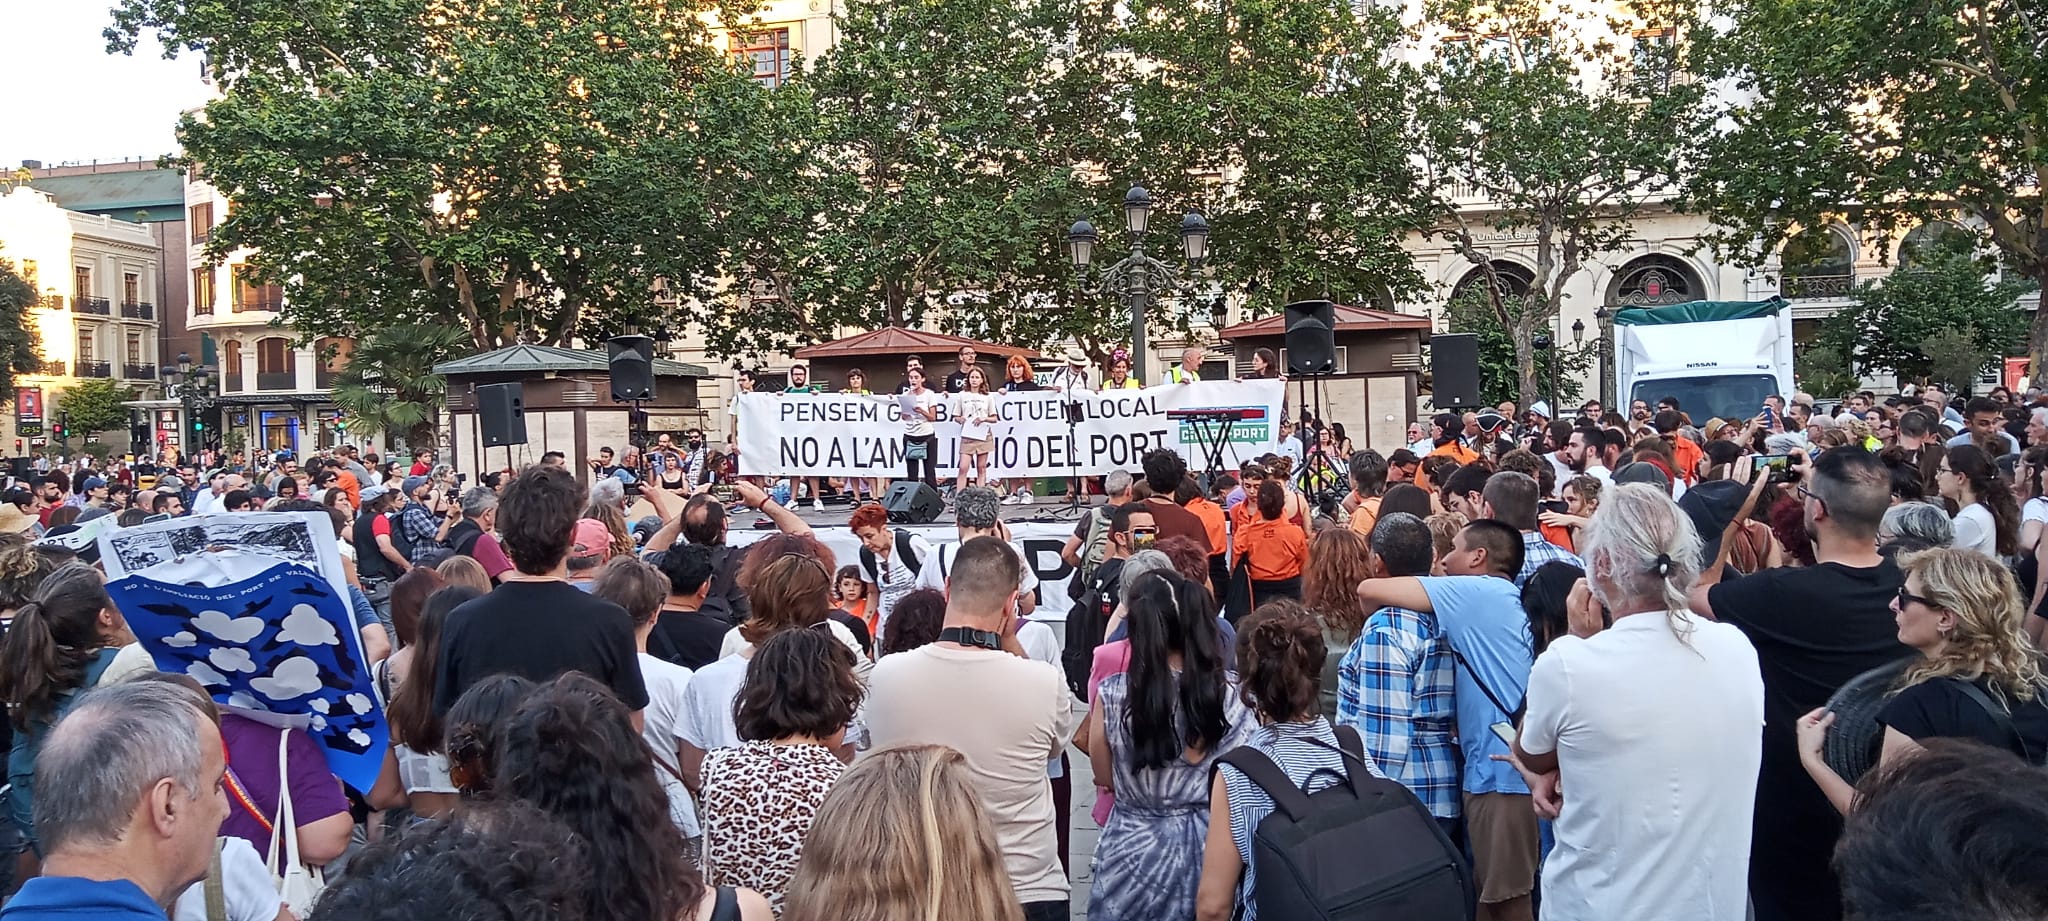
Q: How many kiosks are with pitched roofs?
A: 3